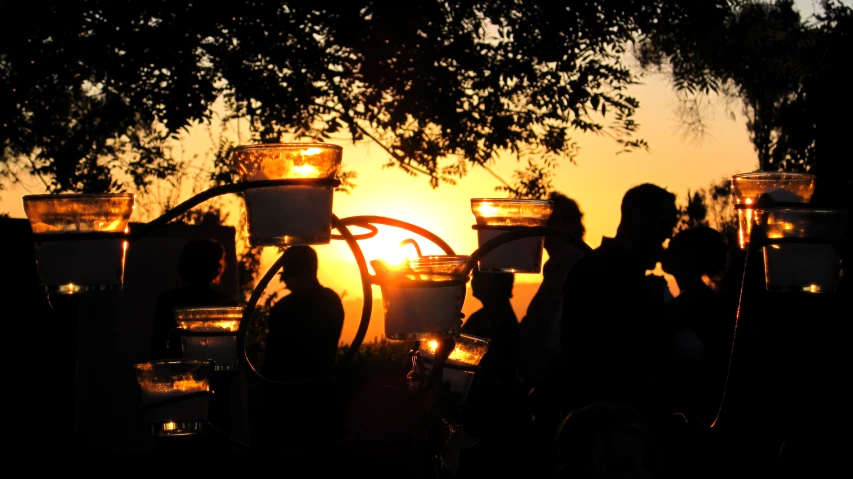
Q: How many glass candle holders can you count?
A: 9